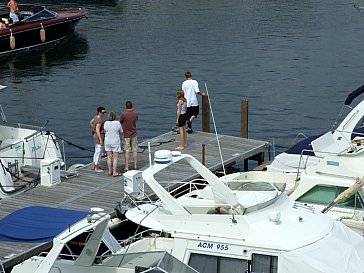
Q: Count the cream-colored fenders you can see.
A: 2